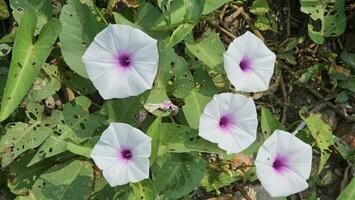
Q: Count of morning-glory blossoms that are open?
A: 5